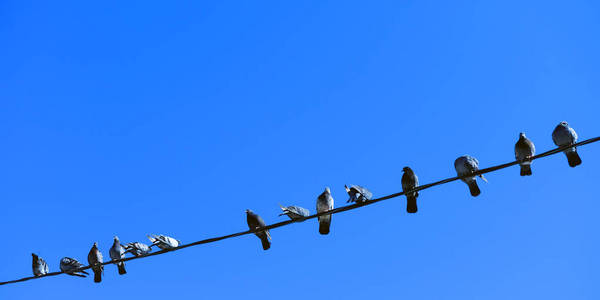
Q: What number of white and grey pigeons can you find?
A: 14